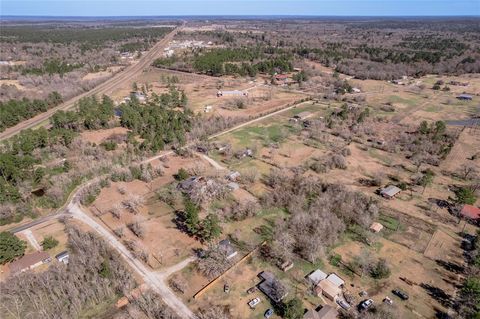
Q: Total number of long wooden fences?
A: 1